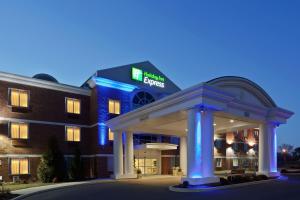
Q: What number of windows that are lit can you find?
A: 7